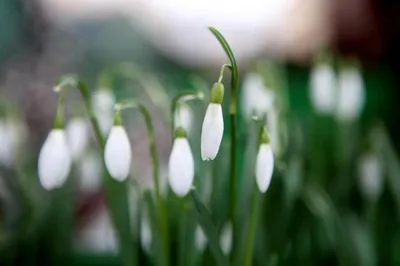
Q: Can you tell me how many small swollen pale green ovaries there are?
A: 5